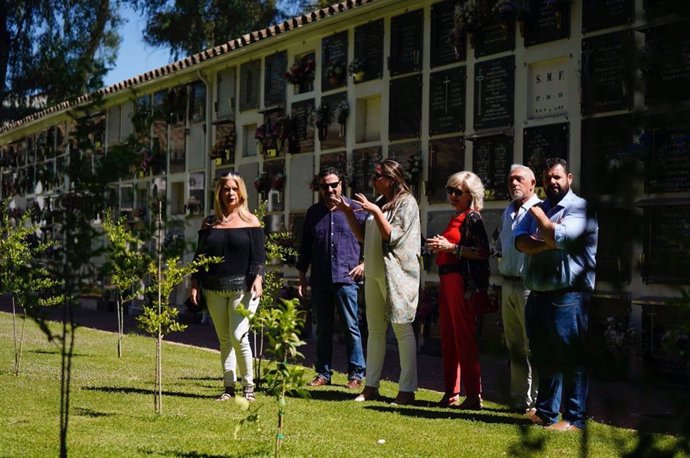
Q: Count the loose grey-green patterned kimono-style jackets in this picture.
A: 1